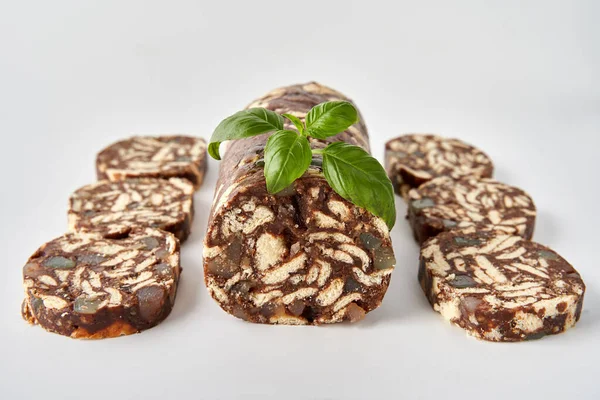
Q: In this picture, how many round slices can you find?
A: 6